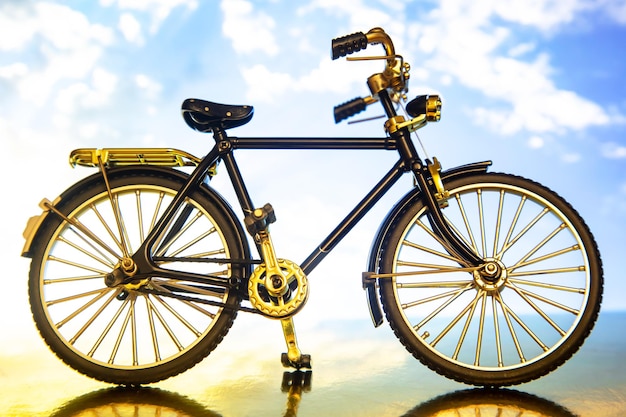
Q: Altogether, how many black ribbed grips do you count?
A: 2